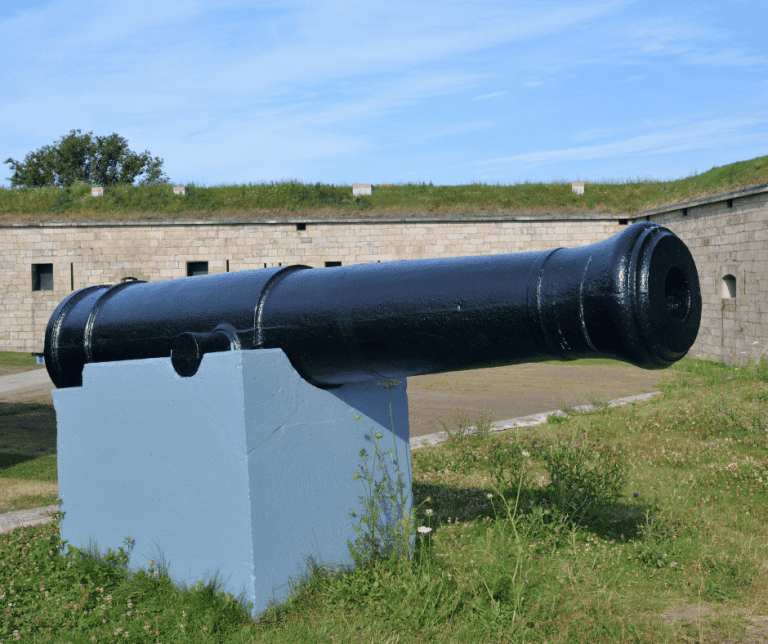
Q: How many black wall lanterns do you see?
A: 0